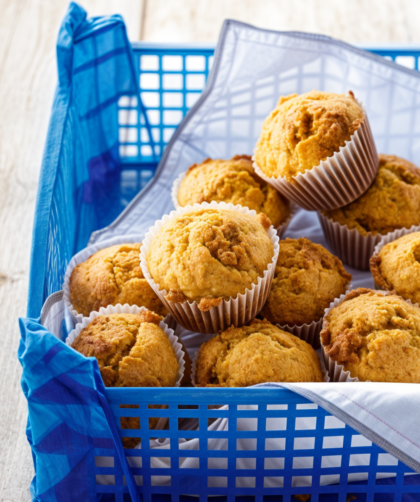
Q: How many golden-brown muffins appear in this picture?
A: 10